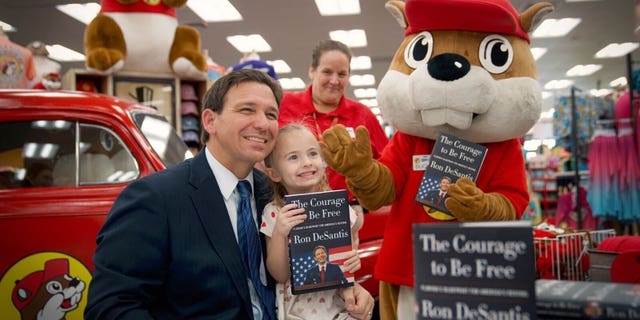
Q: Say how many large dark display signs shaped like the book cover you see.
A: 1